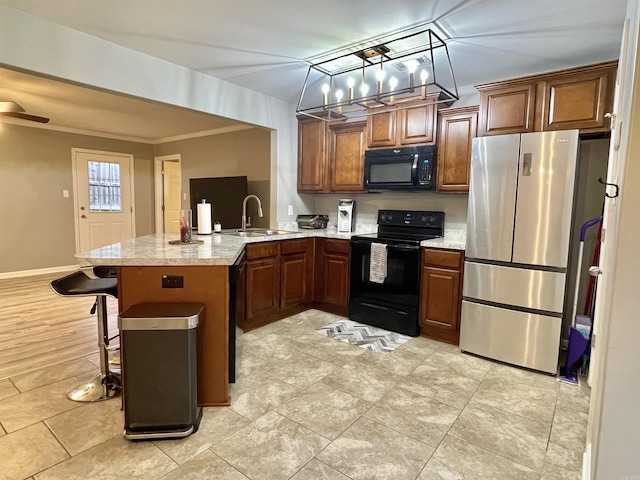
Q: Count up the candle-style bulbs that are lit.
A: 8